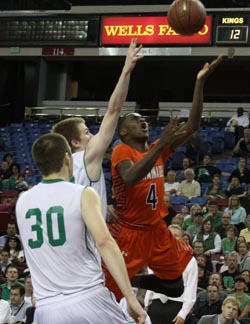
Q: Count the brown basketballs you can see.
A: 1